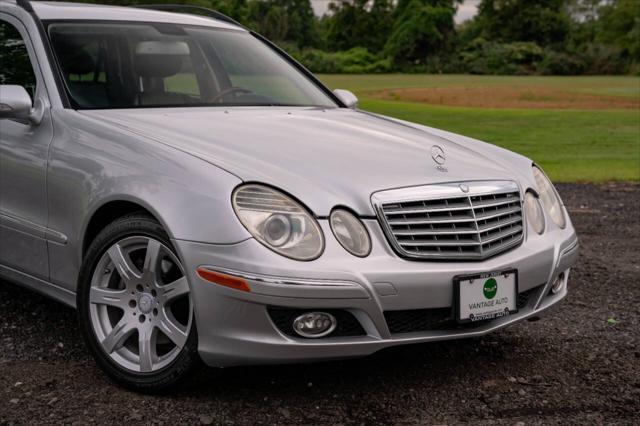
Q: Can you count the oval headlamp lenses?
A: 4